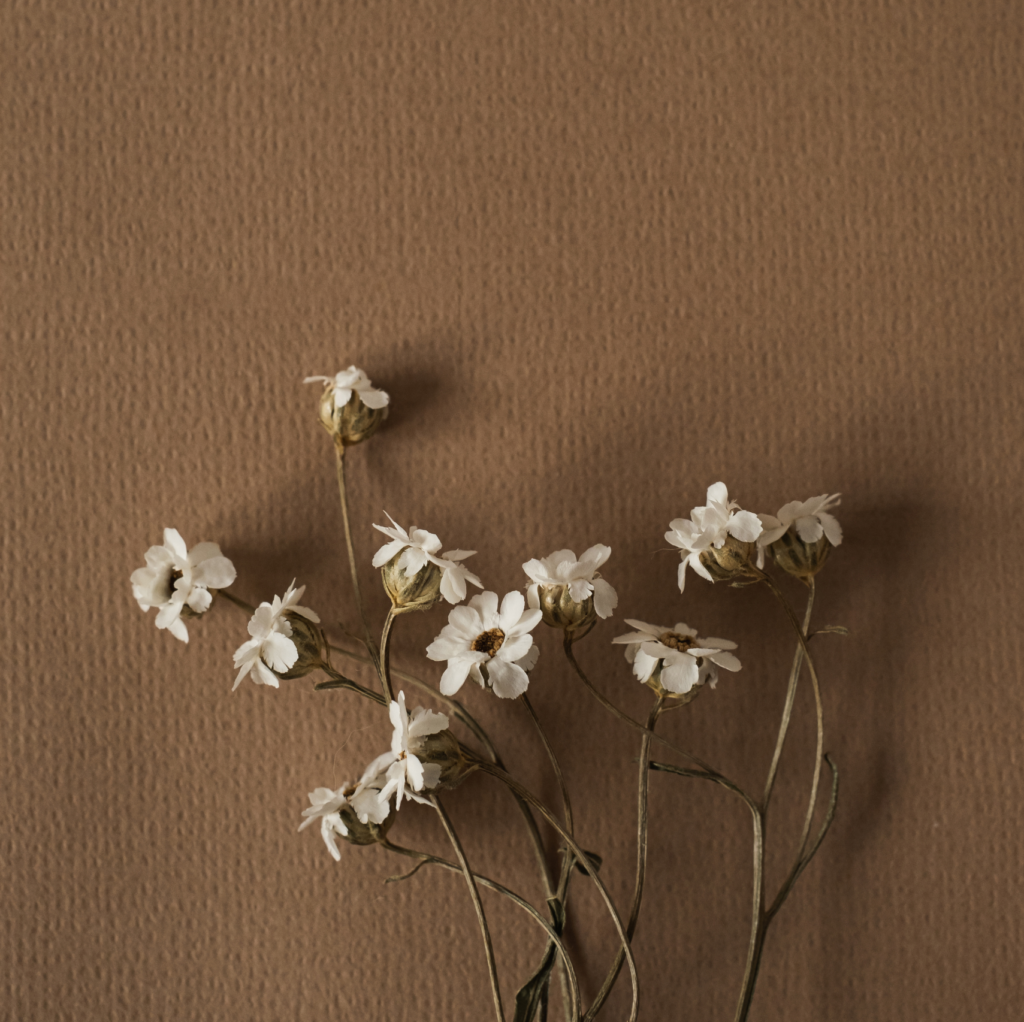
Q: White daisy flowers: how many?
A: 11